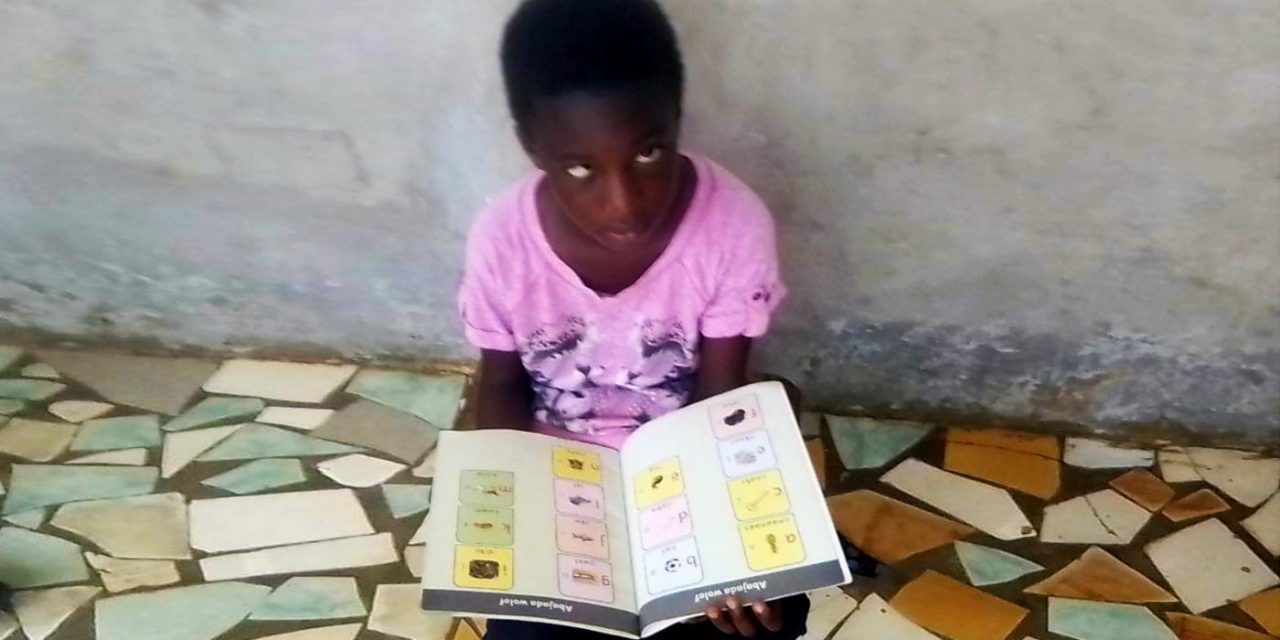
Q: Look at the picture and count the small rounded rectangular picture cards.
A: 14